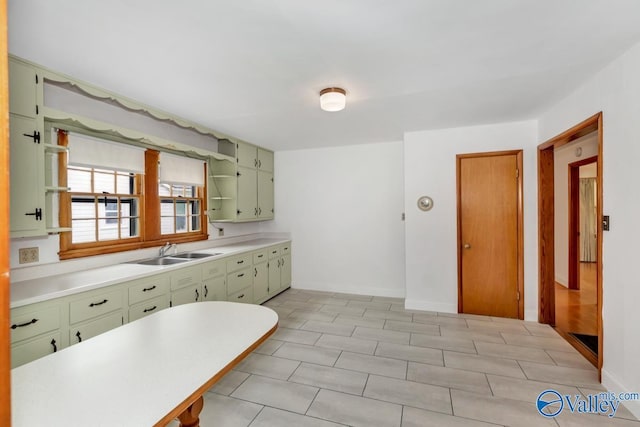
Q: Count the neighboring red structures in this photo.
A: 0